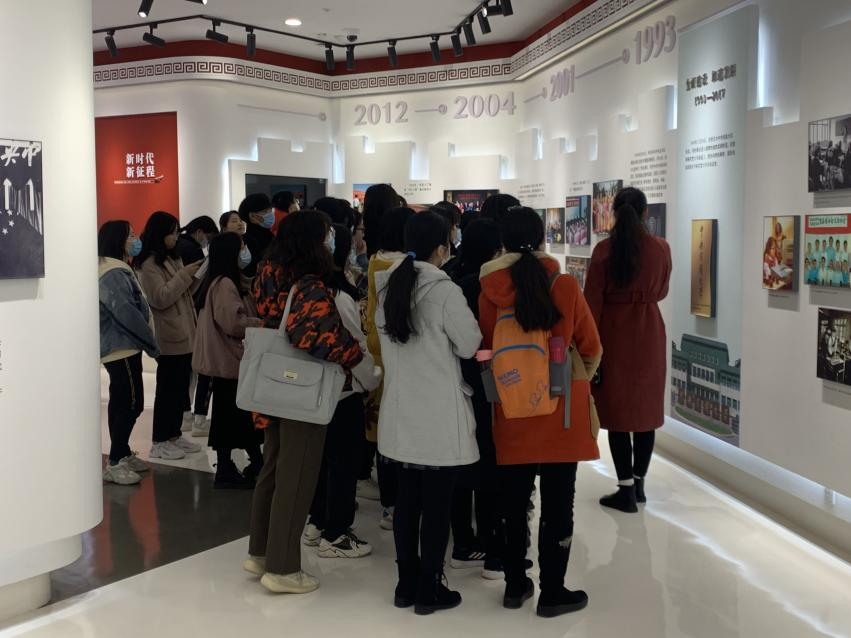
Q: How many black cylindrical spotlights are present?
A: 15